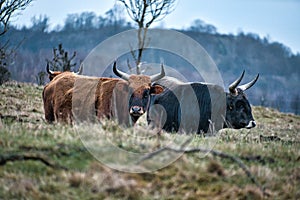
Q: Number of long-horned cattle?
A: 3